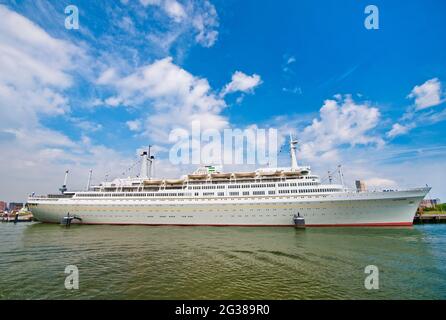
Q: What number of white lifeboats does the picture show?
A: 7